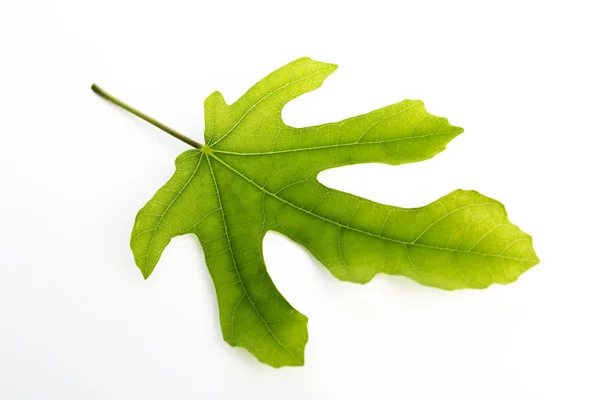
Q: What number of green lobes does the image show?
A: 5